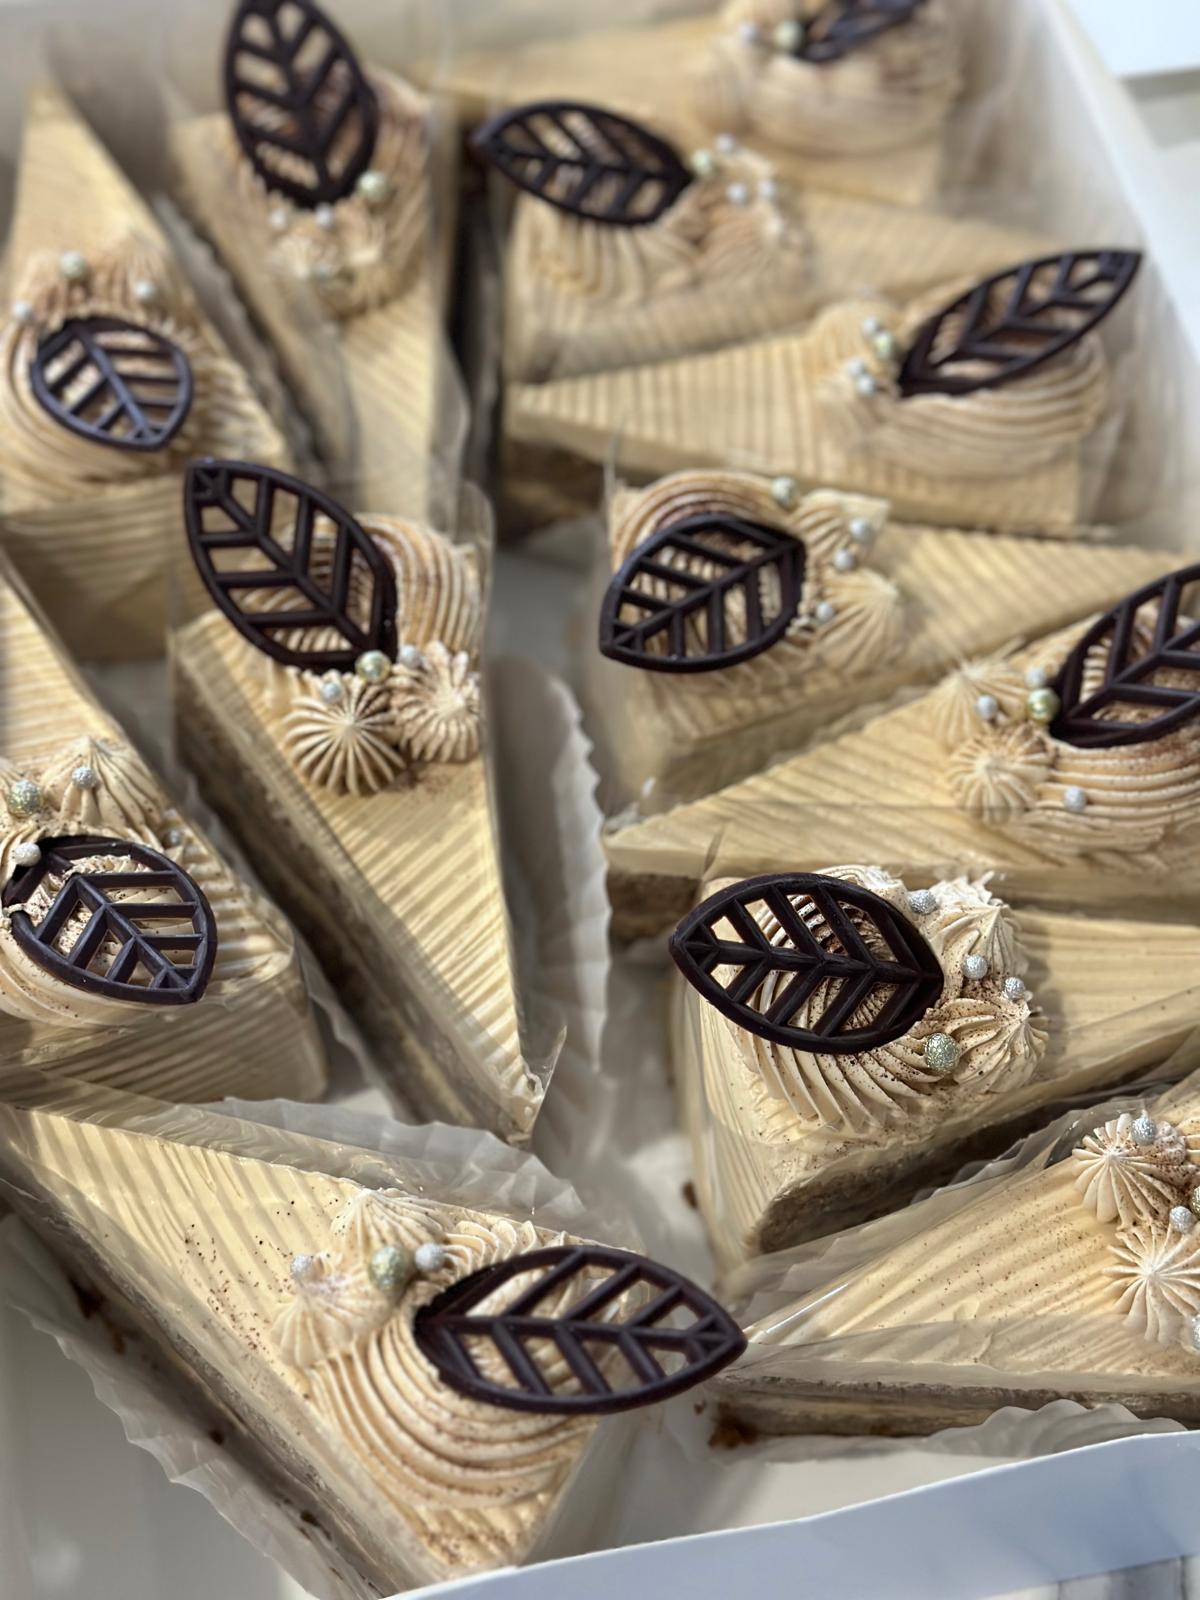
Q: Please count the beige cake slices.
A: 12